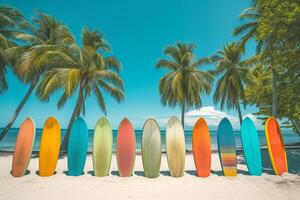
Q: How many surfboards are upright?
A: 11